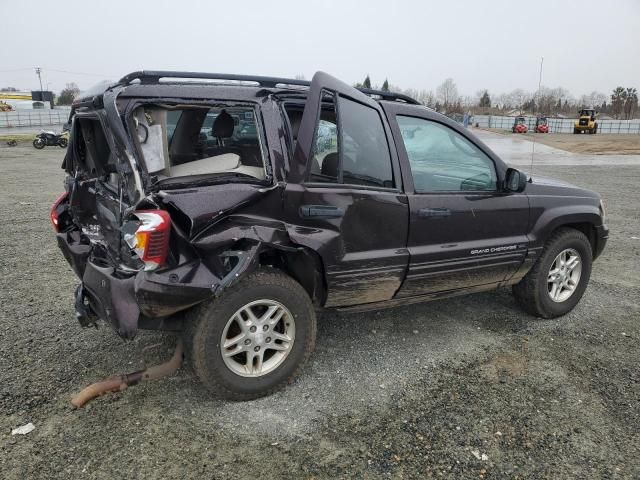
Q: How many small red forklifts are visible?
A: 2